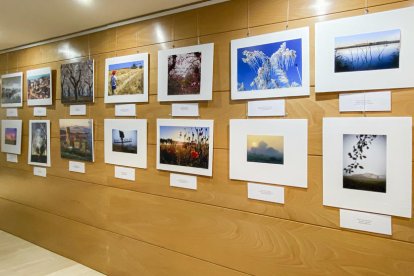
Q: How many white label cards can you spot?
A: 14